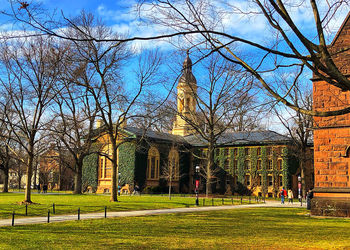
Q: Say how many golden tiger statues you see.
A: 0